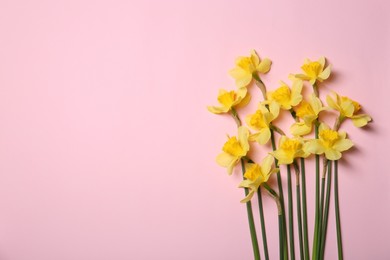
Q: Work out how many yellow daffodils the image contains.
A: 11